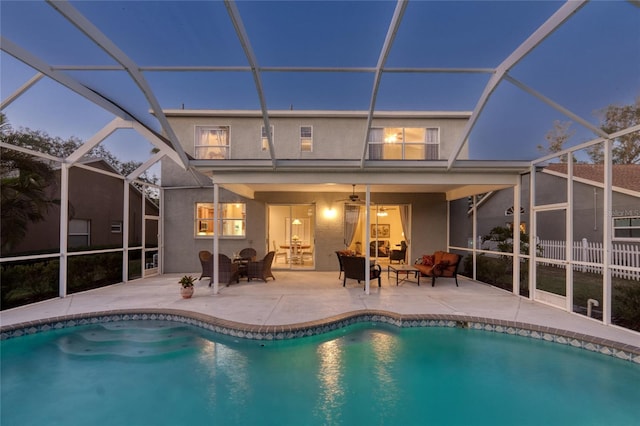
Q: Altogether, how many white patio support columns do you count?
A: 3